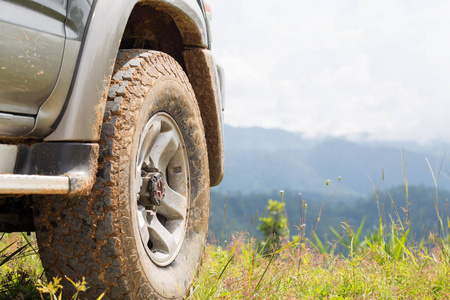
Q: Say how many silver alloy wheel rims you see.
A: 1